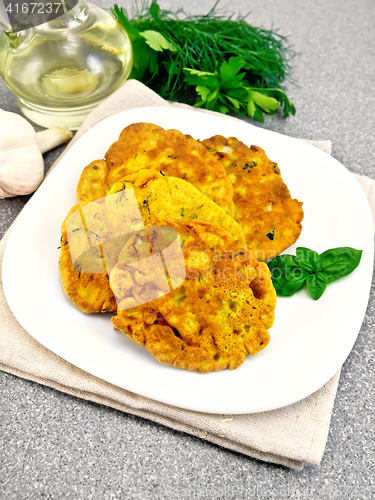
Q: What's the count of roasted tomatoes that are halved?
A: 0